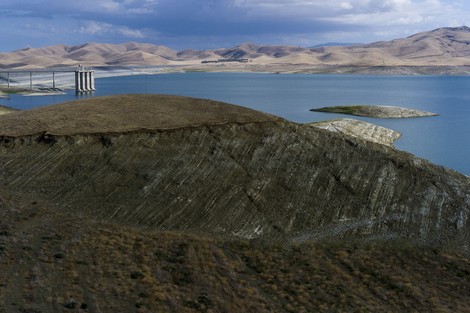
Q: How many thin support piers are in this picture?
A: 3